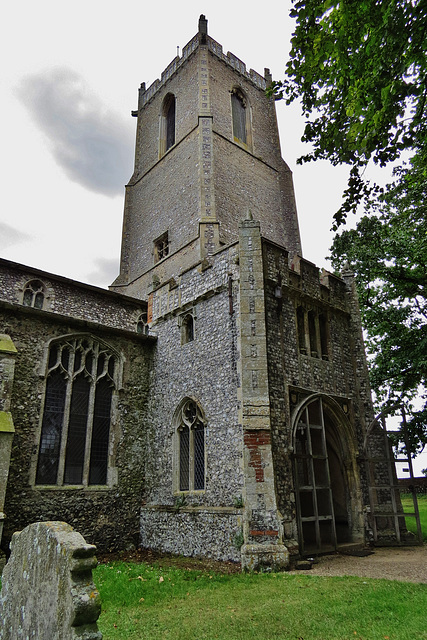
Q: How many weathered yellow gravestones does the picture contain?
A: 0